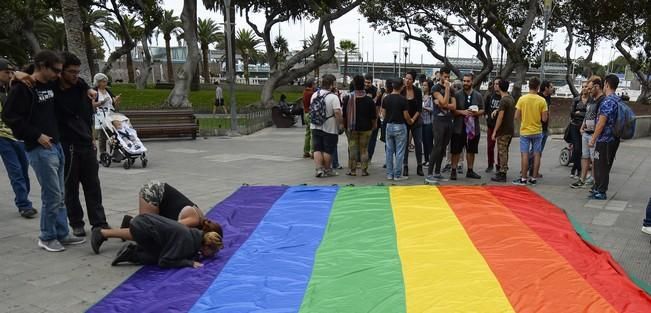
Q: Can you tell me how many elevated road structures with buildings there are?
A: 1